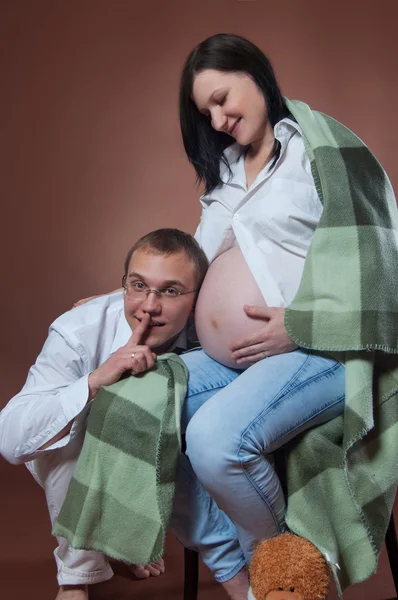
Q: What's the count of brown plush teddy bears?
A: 1